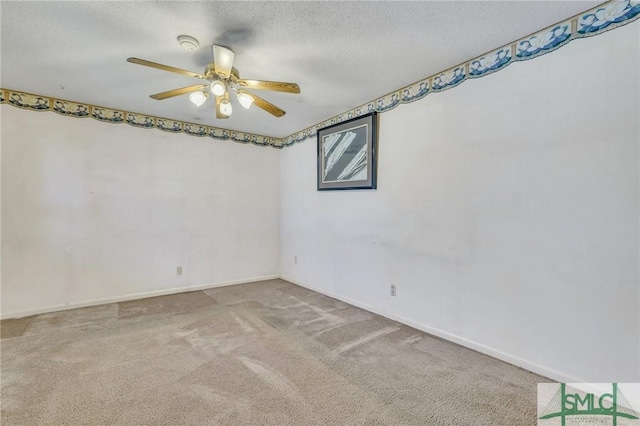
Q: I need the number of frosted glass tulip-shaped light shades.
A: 4